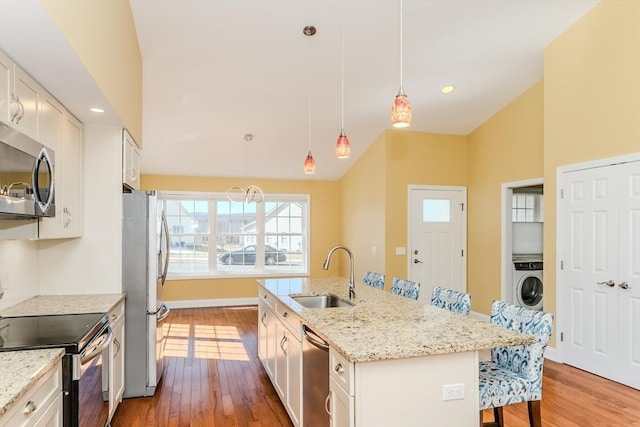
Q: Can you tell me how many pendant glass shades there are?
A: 3